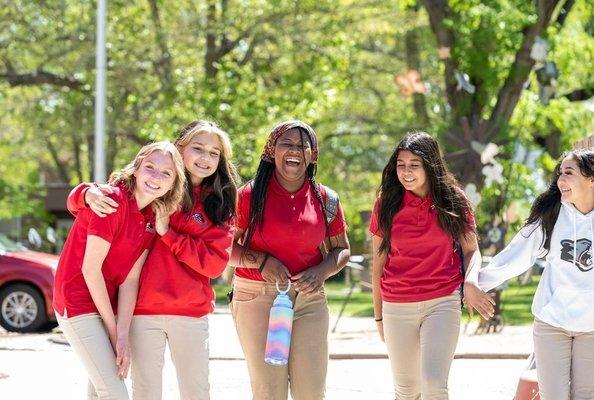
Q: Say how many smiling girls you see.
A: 5